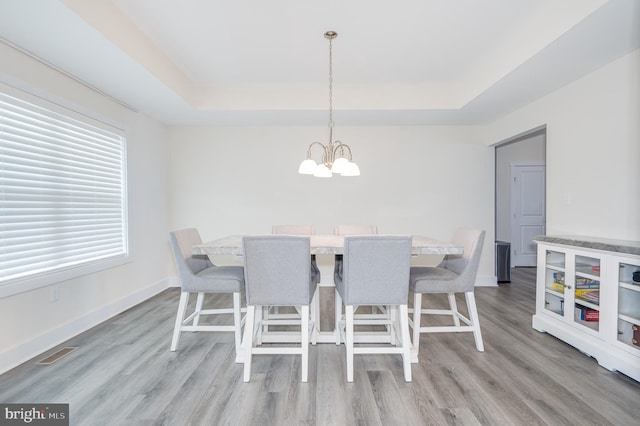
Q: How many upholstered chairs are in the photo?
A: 6